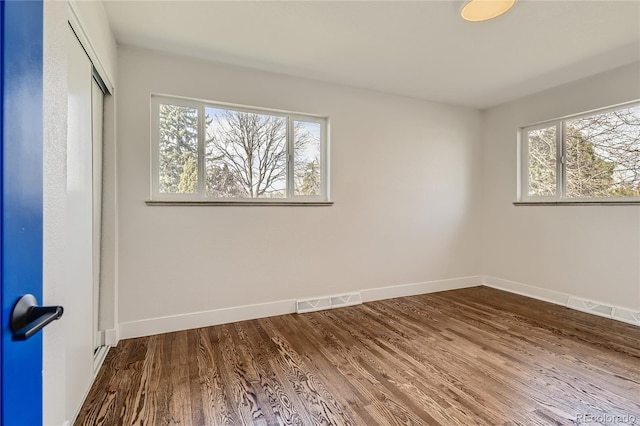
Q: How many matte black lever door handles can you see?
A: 1